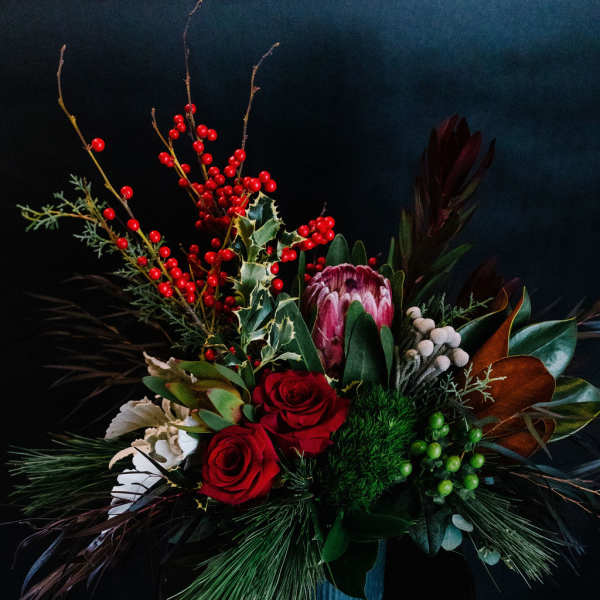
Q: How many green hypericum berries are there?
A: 10